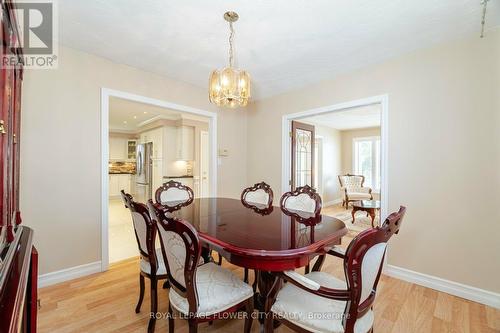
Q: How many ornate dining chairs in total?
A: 6